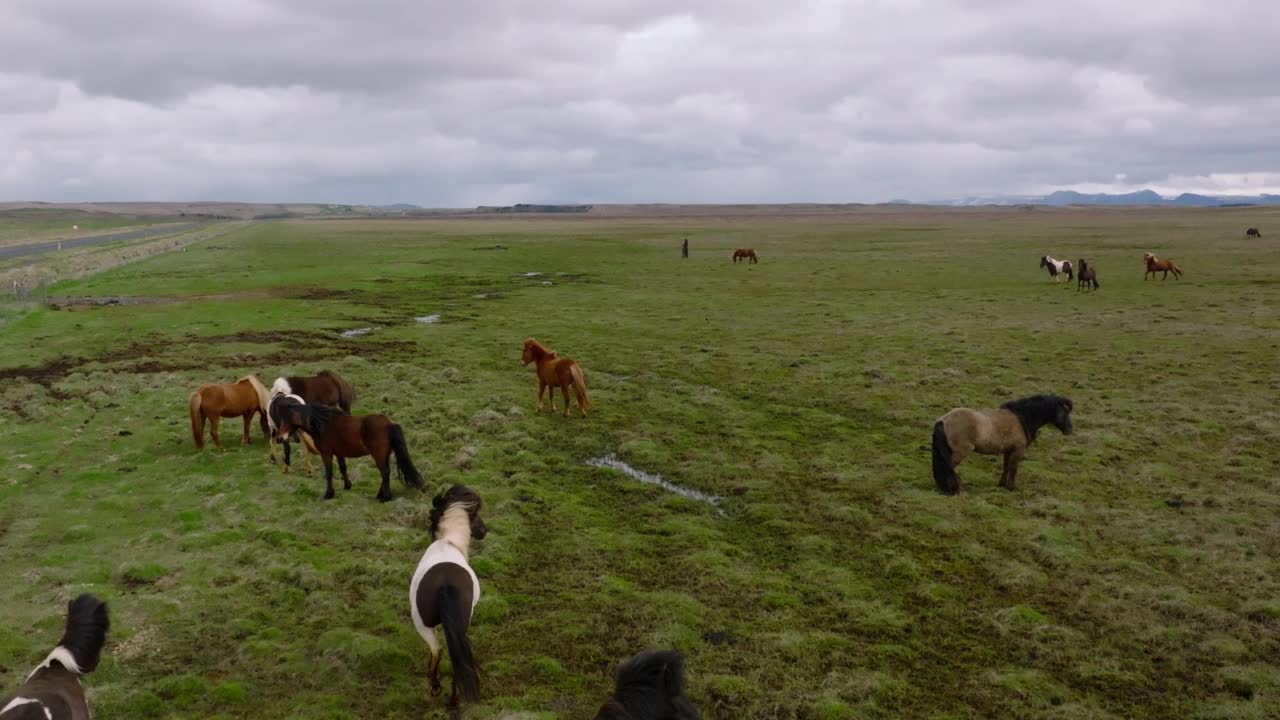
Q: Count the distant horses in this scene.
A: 6